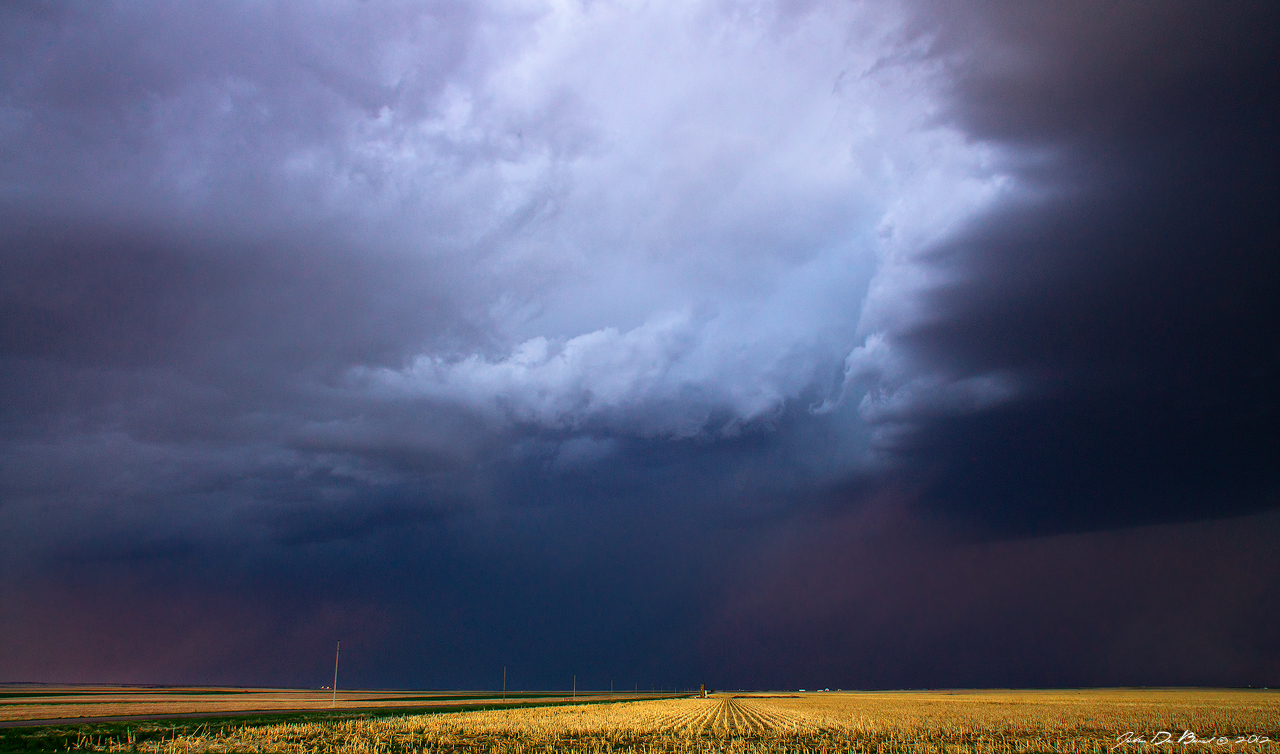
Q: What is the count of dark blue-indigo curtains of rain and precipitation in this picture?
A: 1